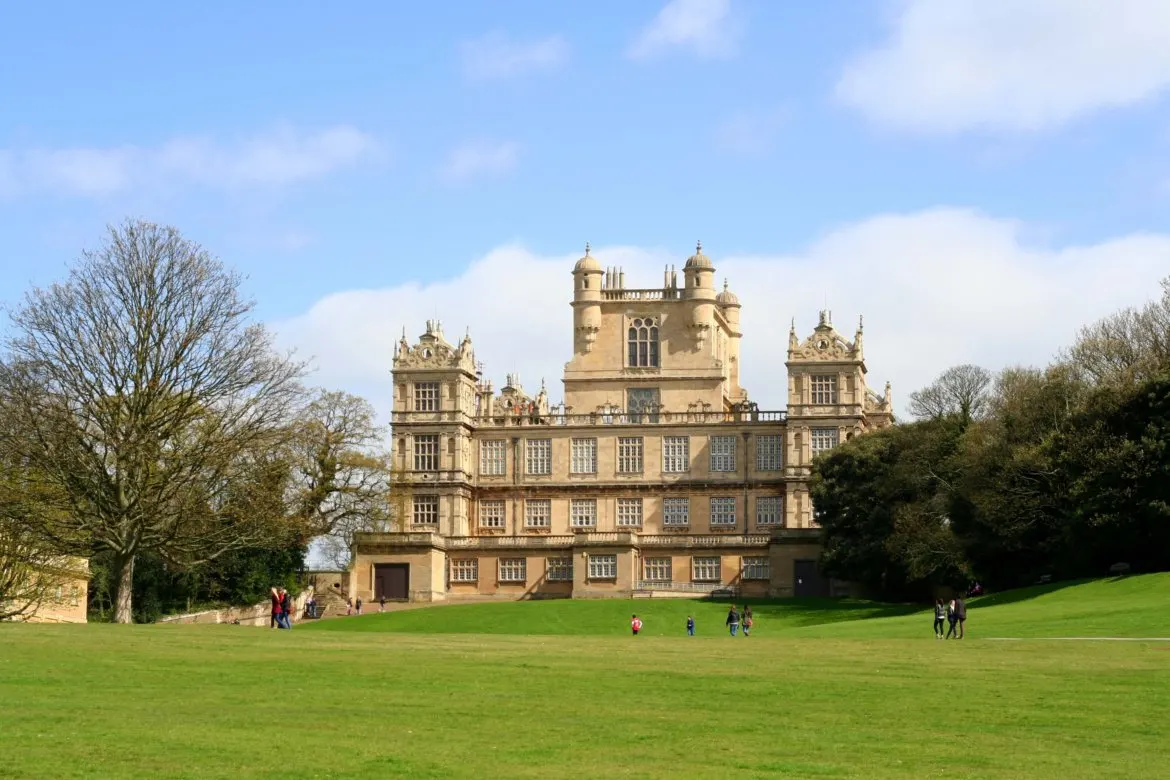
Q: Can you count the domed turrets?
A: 3